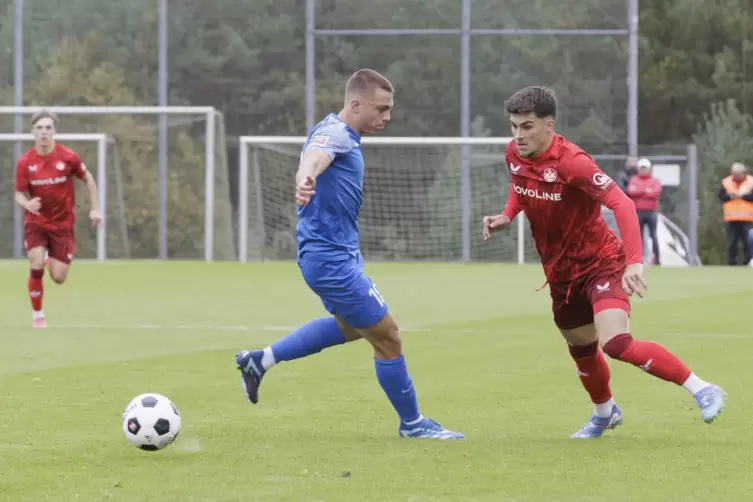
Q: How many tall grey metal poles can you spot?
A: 5